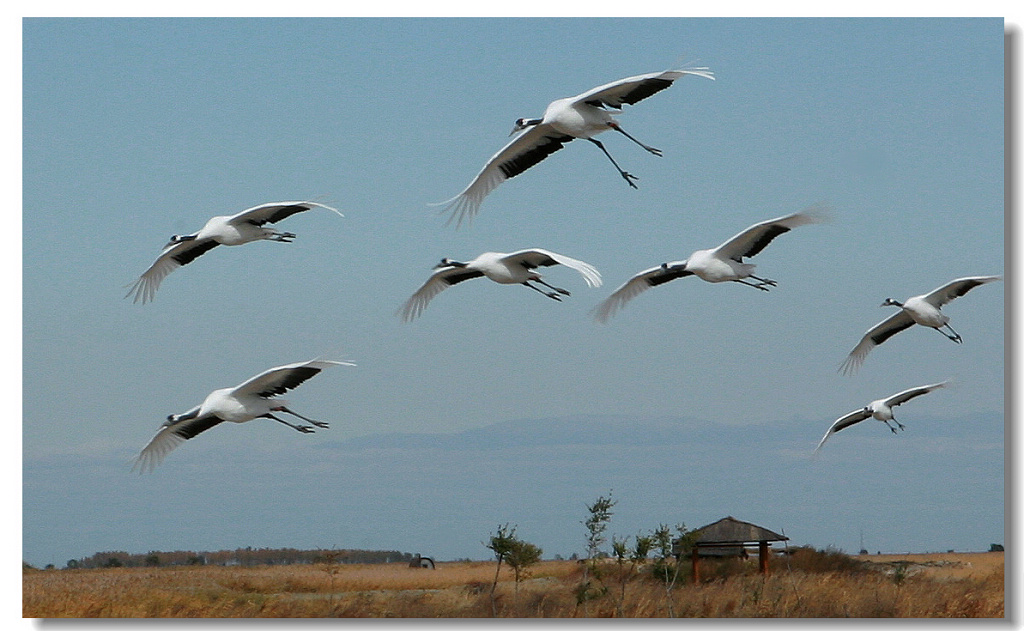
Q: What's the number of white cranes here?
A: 7